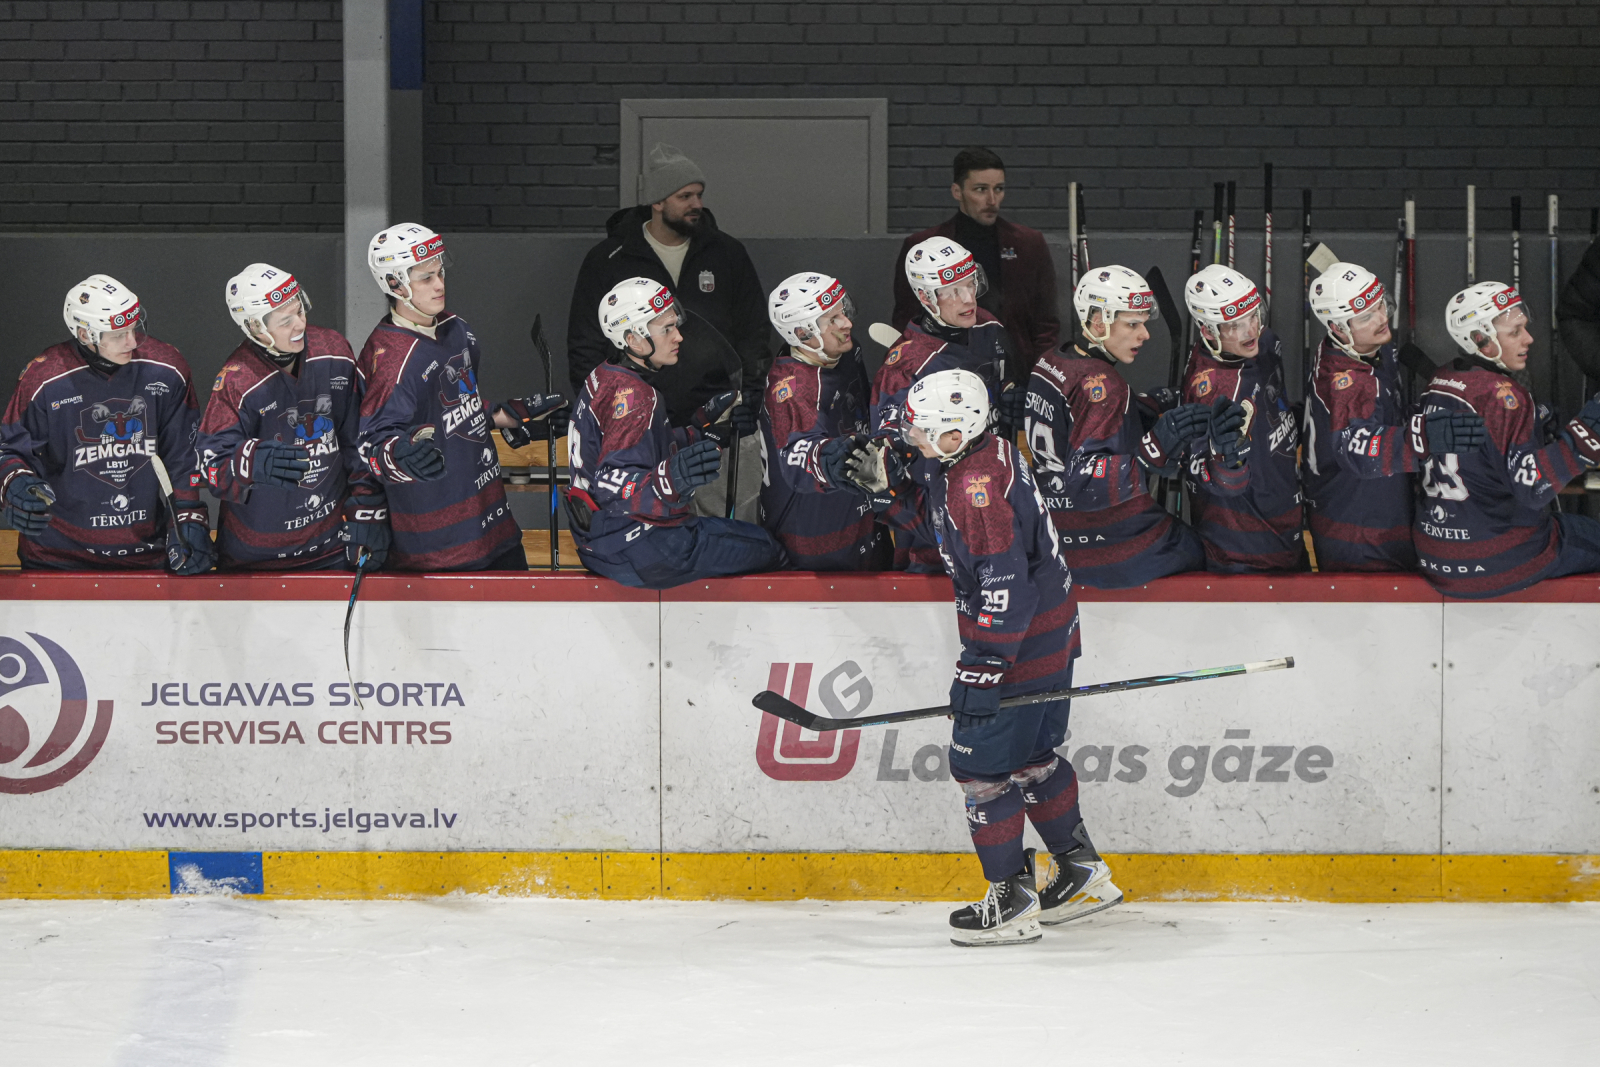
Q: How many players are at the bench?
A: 10